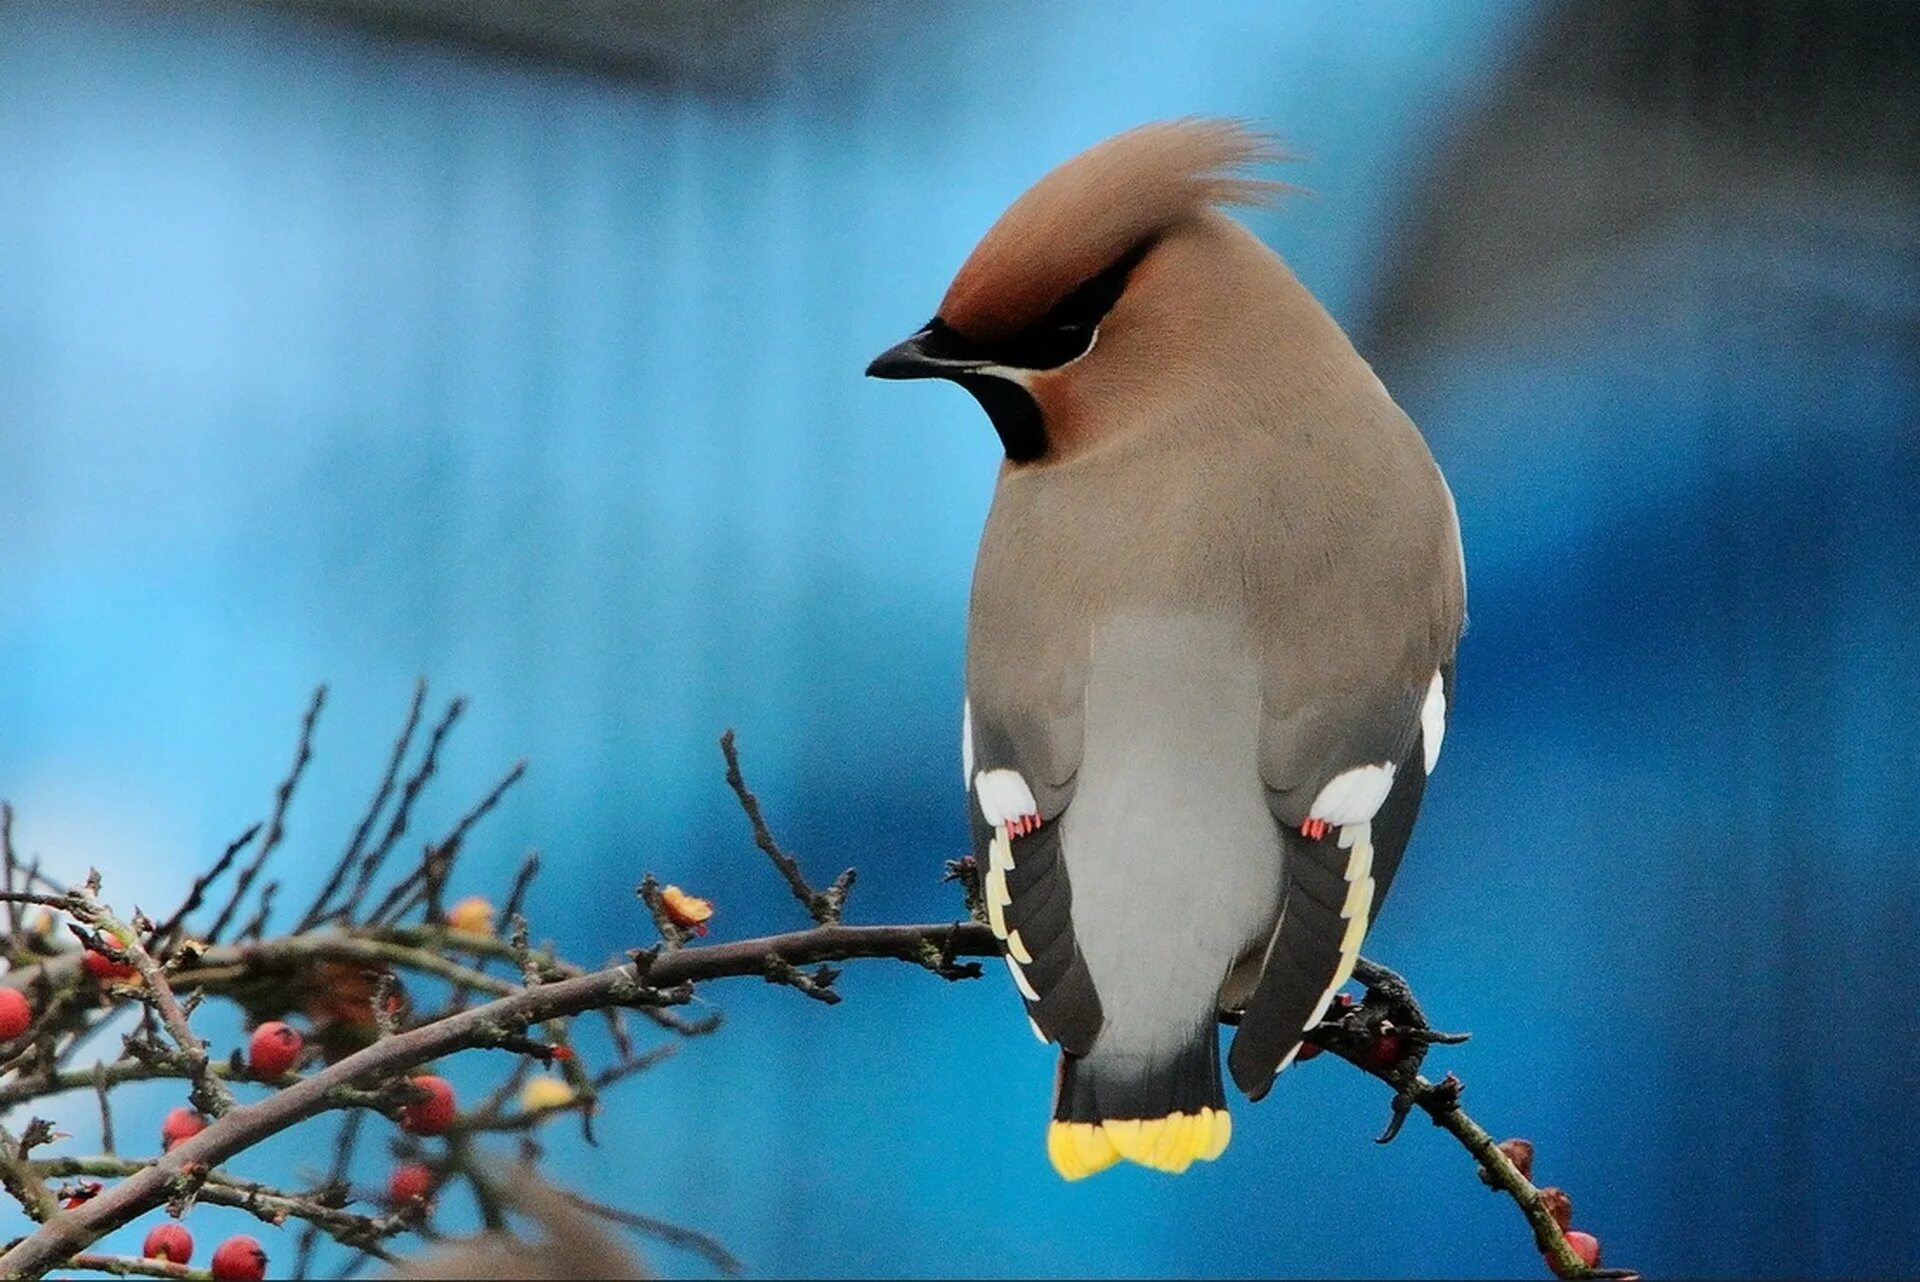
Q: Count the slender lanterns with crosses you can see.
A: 0